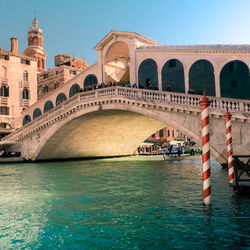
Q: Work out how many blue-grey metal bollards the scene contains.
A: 0